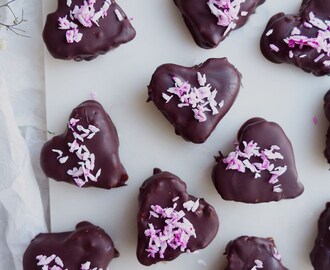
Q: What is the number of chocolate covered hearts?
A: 11